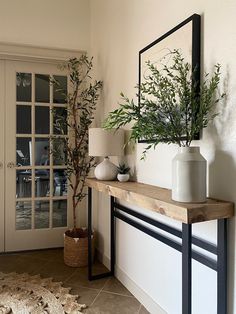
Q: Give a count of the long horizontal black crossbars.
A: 2